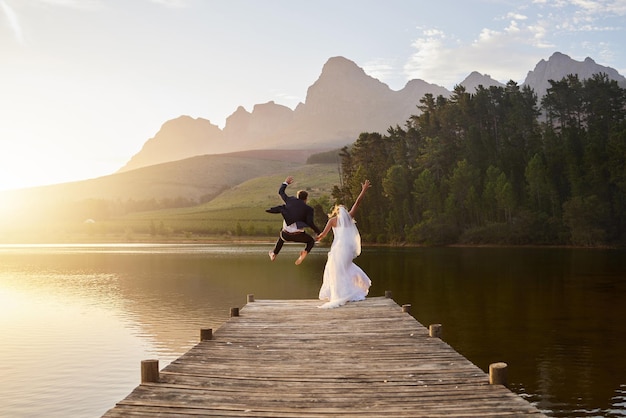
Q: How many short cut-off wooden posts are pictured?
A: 8